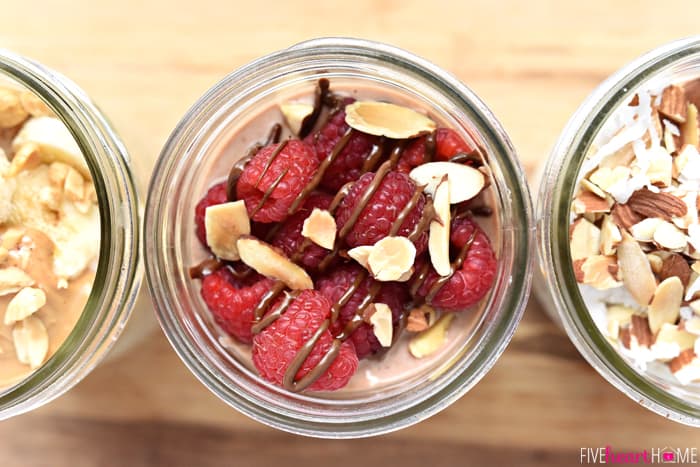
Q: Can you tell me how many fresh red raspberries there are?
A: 10